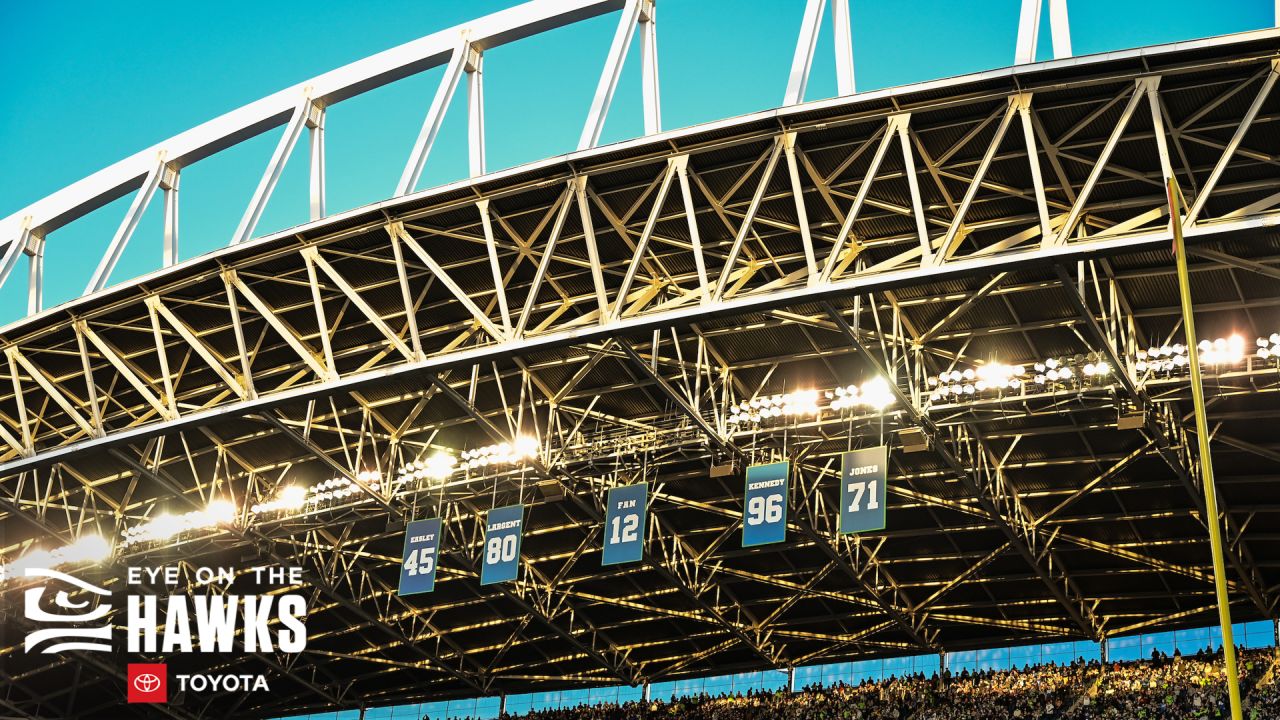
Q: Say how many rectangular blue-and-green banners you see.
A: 5